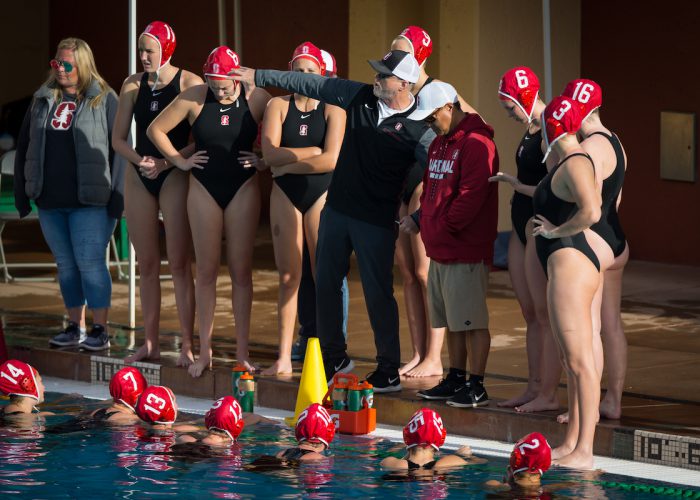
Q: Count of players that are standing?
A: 7